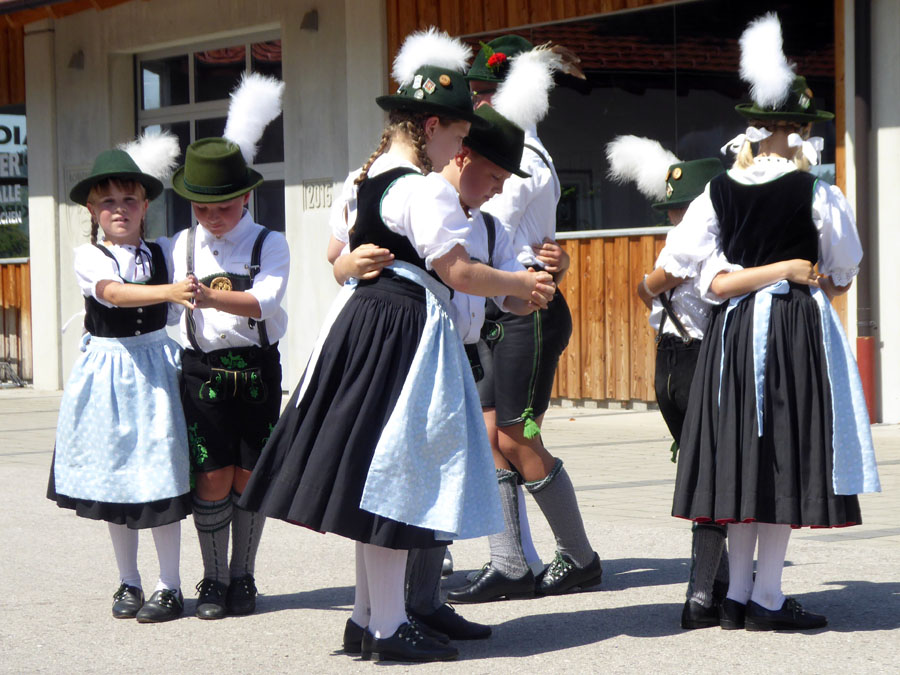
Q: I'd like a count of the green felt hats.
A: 7